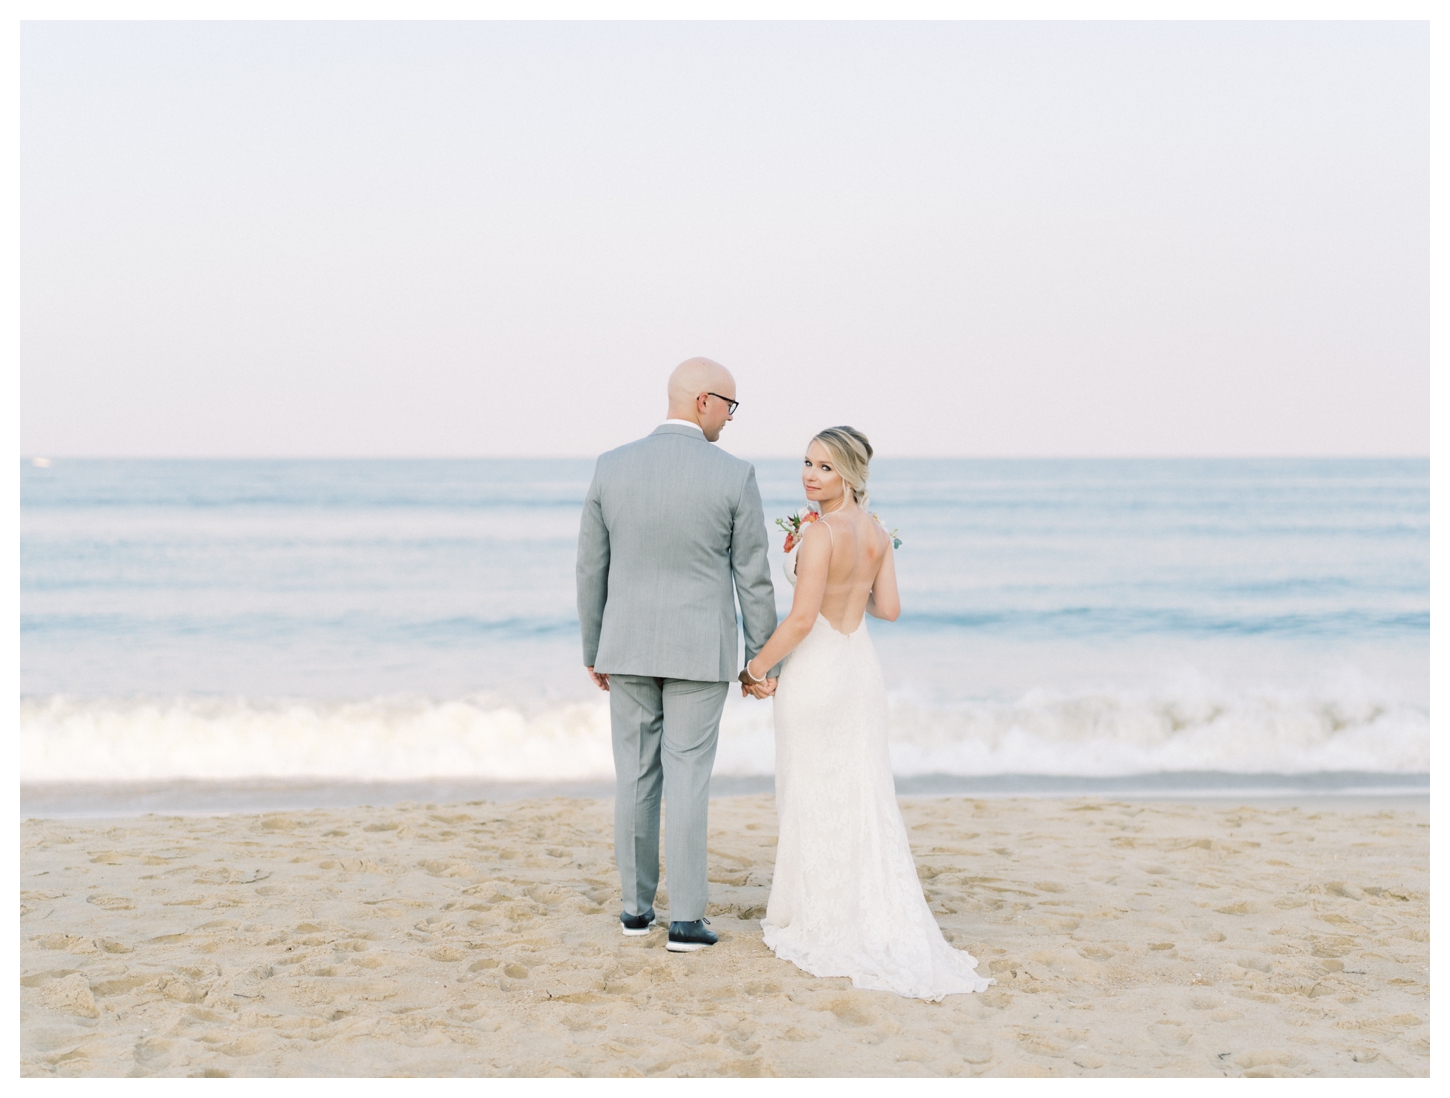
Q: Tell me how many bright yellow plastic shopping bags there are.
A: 0